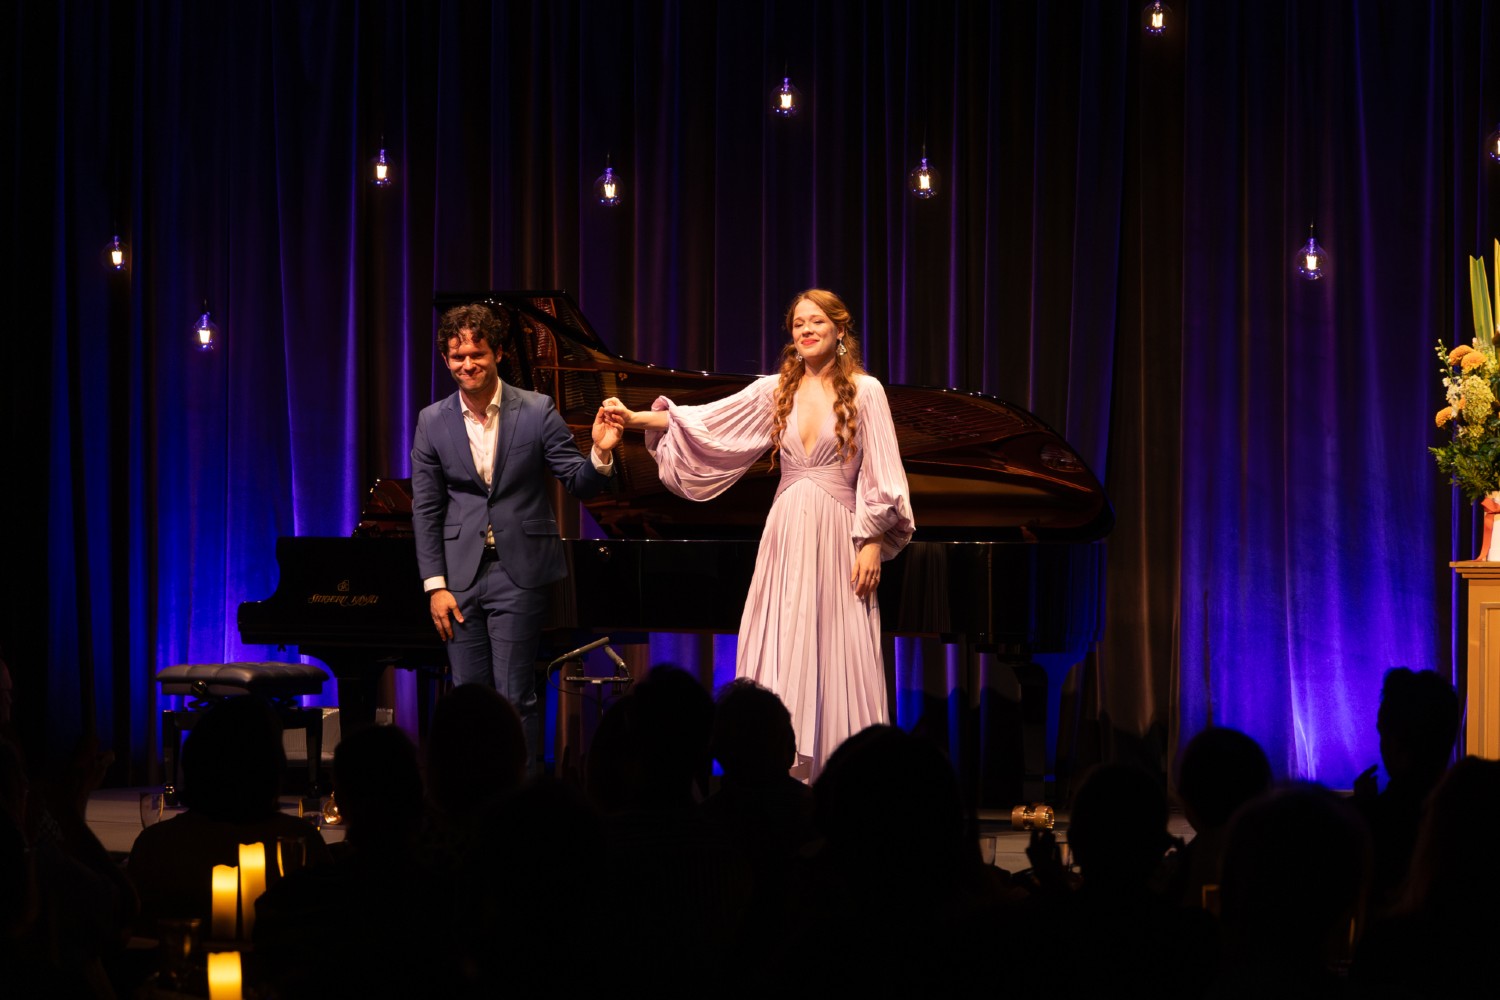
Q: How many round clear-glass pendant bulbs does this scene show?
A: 9